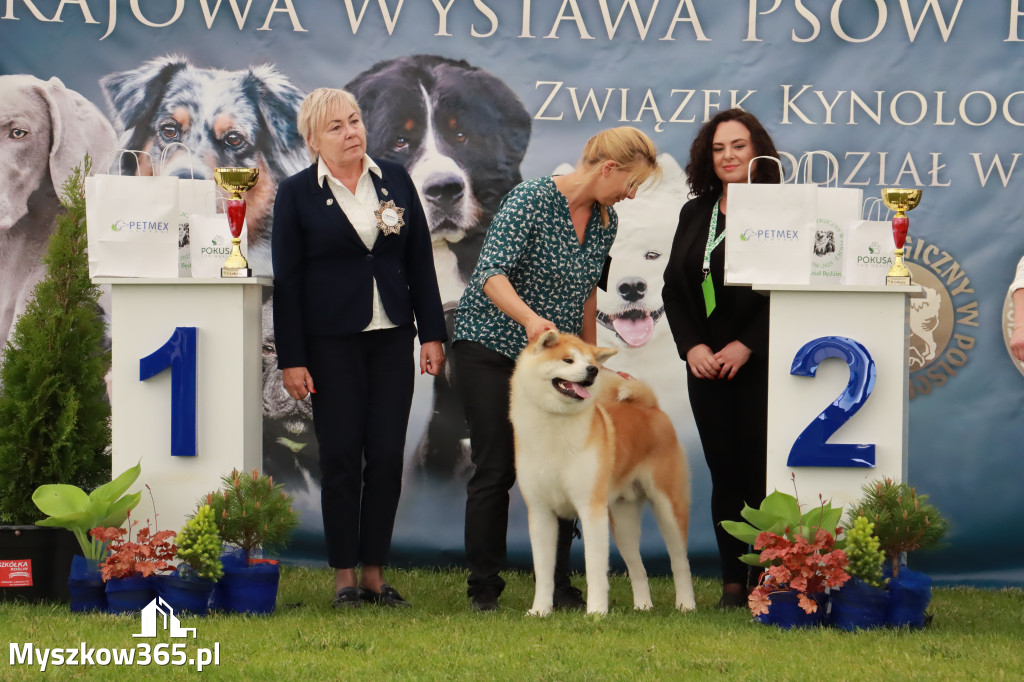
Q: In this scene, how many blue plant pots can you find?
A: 7